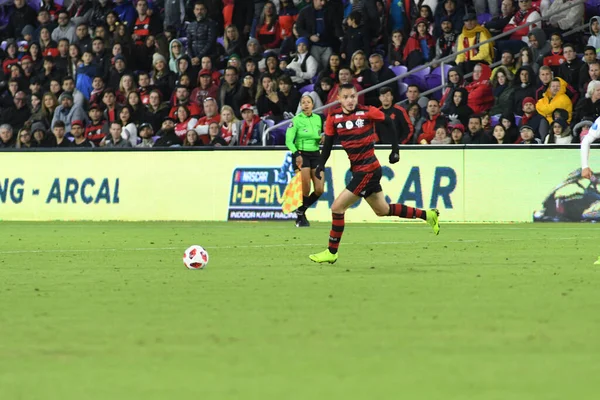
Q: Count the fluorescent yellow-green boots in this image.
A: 2